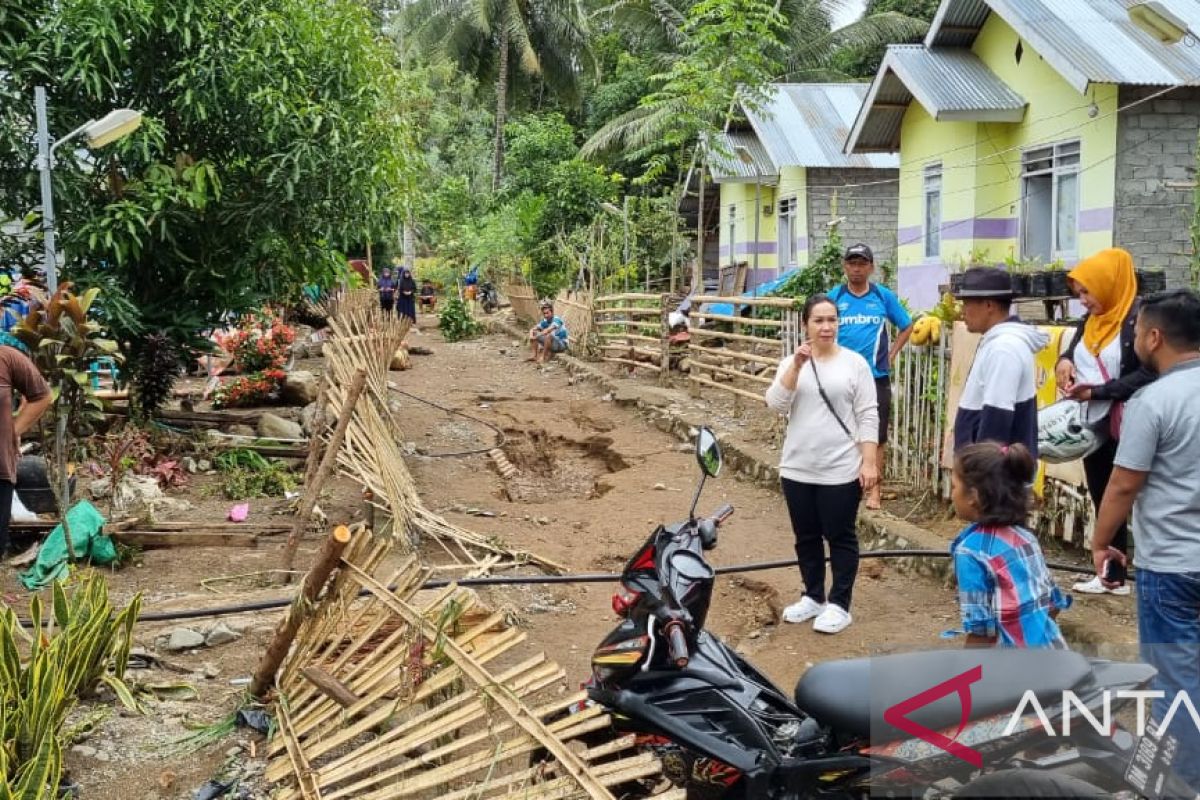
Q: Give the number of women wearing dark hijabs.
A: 2